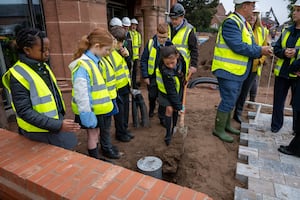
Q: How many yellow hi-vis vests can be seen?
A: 11